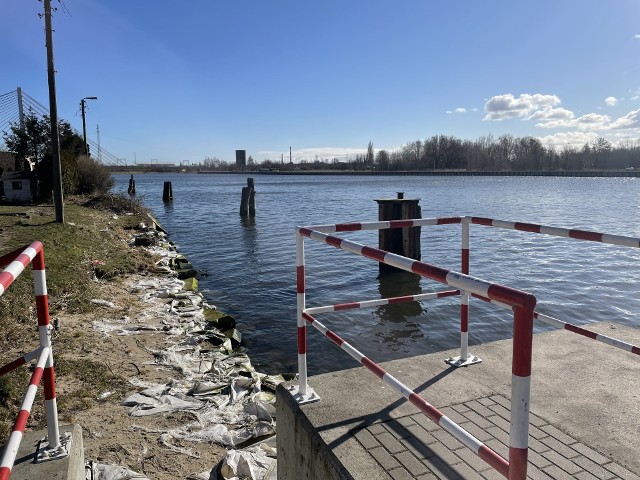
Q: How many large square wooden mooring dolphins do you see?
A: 1